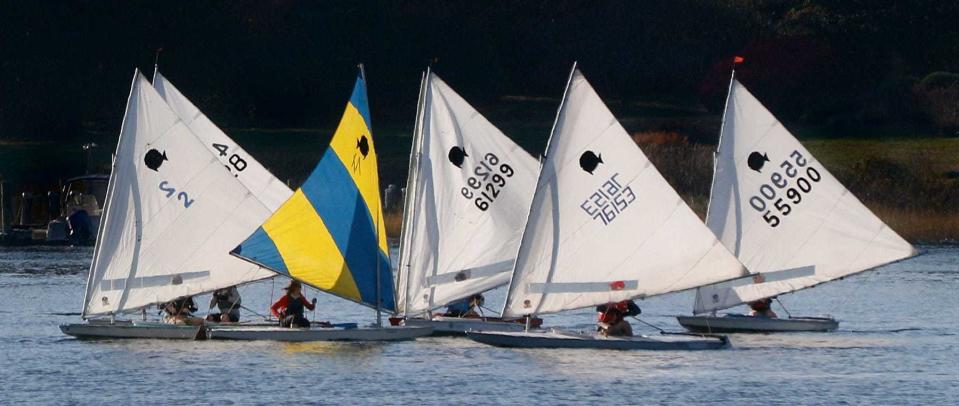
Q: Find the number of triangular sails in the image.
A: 6